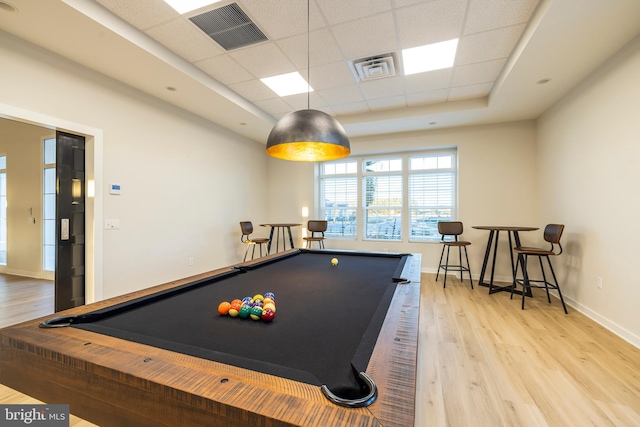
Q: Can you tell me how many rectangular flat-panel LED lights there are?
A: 3